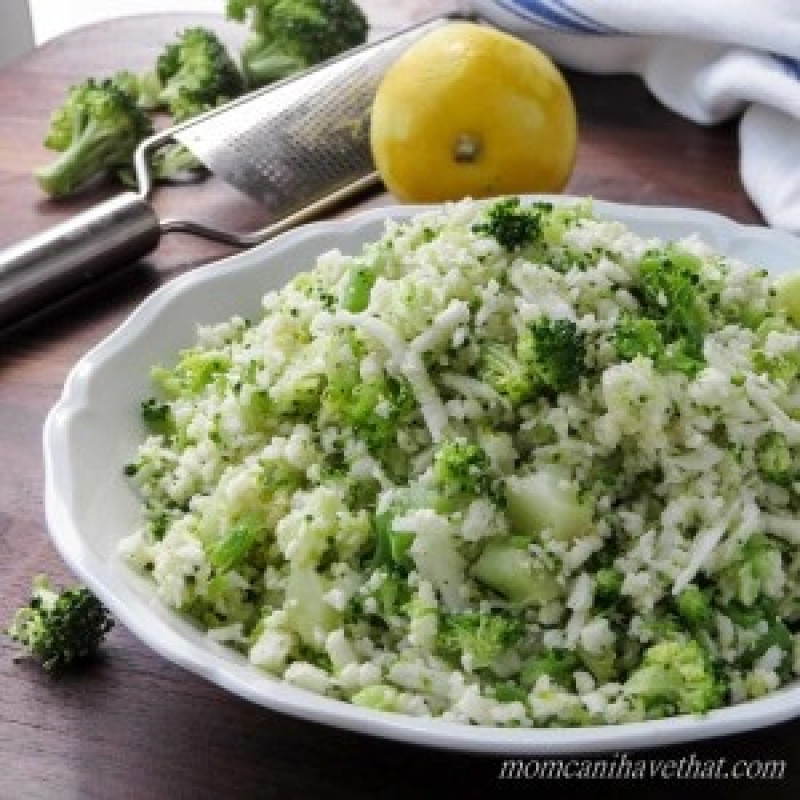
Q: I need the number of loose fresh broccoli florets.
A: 4